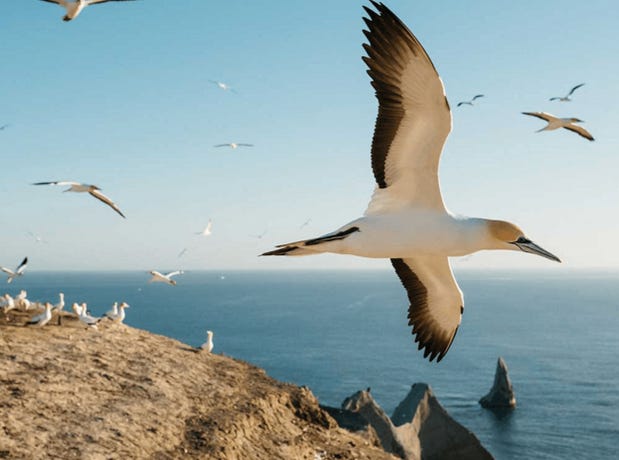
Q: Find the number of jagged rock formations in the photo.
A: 3